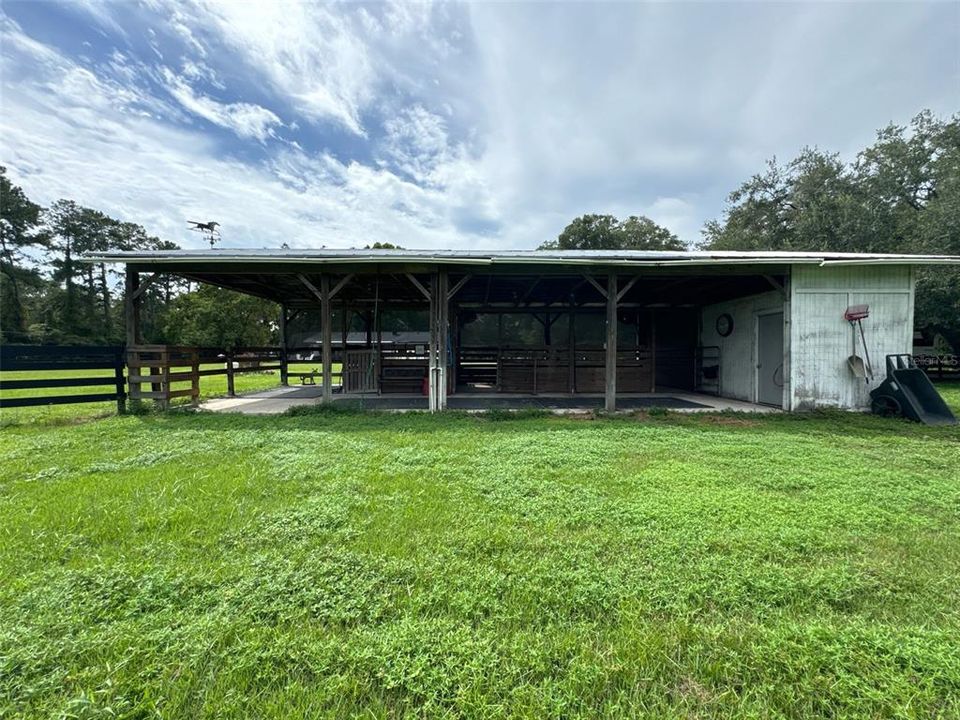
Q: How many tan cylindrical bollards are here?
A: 0